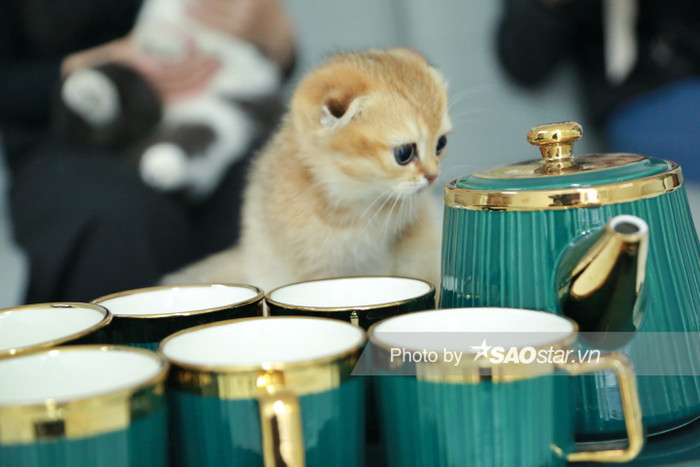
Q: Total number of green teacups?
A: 6